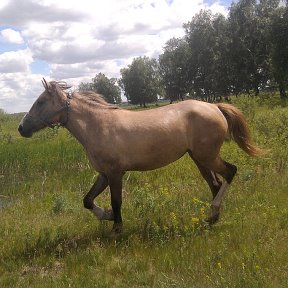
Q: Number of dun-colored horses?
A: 1